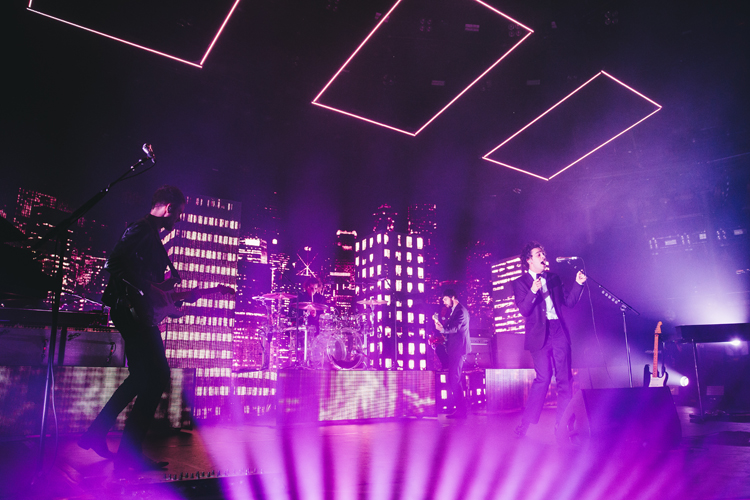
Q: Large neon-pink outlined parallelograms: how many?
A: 3